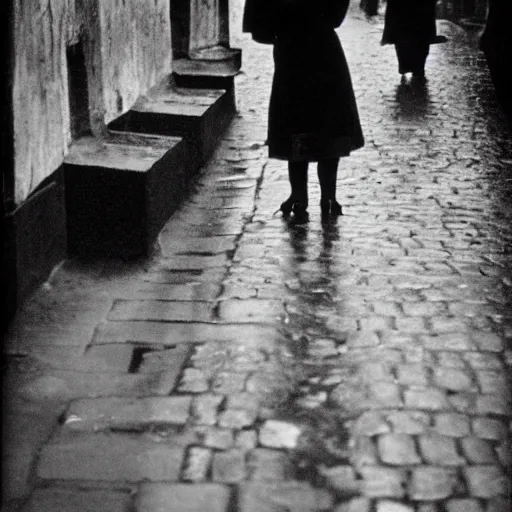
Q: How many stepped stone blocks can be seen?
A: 3